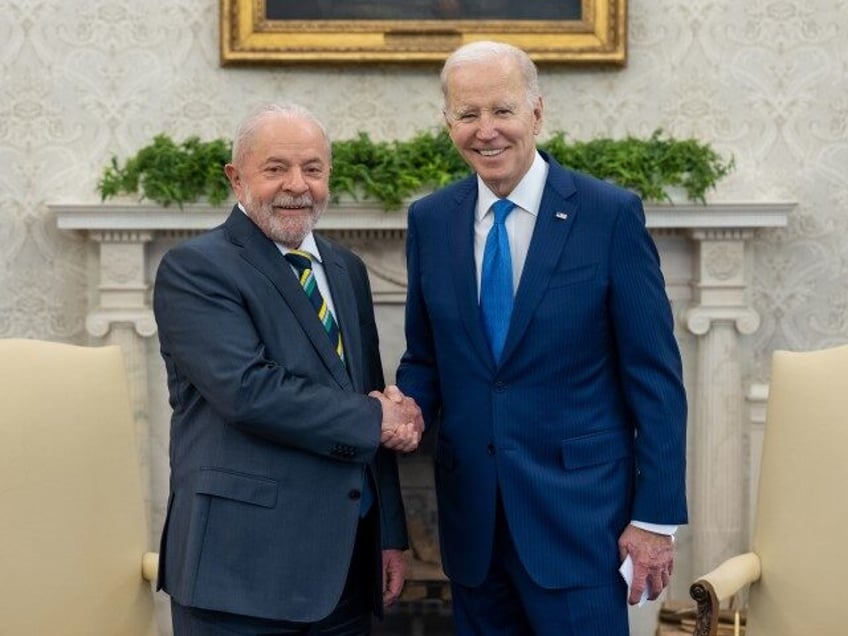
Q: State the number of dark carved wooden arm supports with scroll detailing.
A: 1